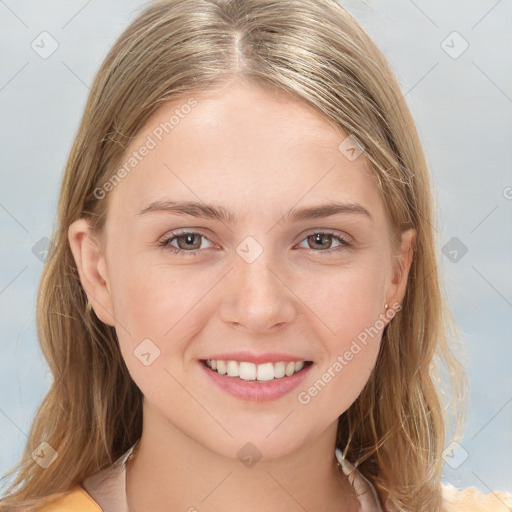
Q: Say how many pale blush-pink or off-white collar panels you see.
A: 2